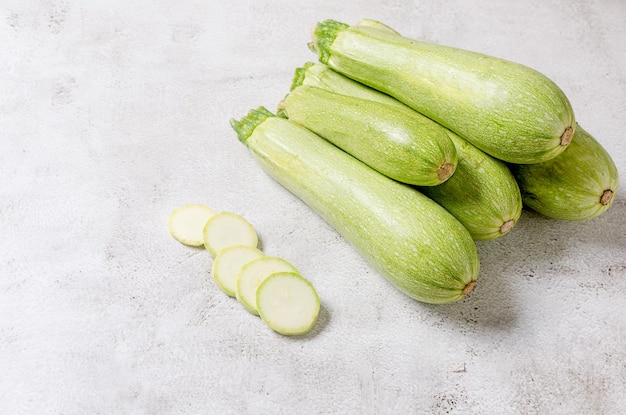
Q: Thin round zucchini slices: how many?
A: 5